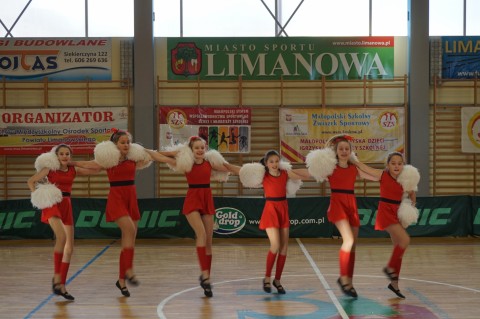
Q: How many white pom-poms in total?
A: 12